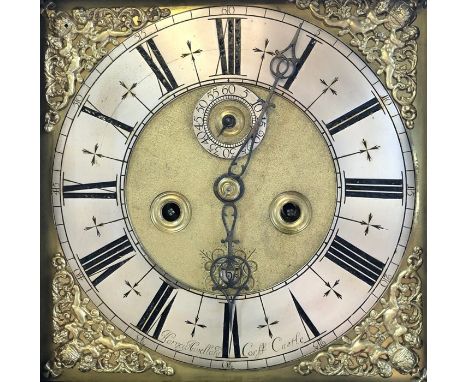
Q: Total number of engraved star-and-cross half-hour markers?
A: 12